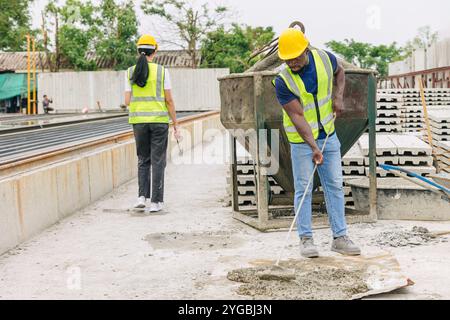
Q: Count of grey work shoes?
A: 2